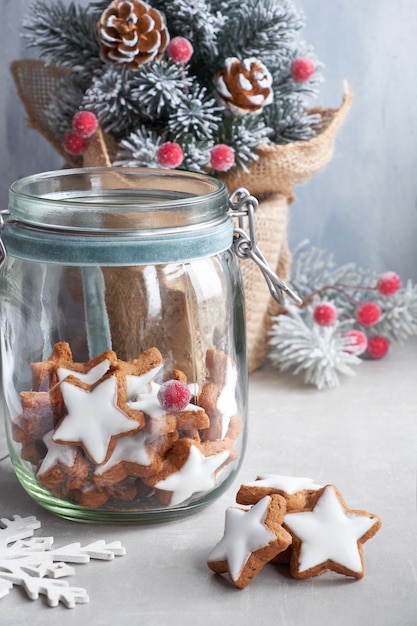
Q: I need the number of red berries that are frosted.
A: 12